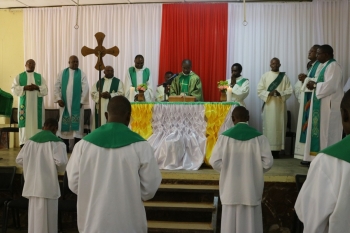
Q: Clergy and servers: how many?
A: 15